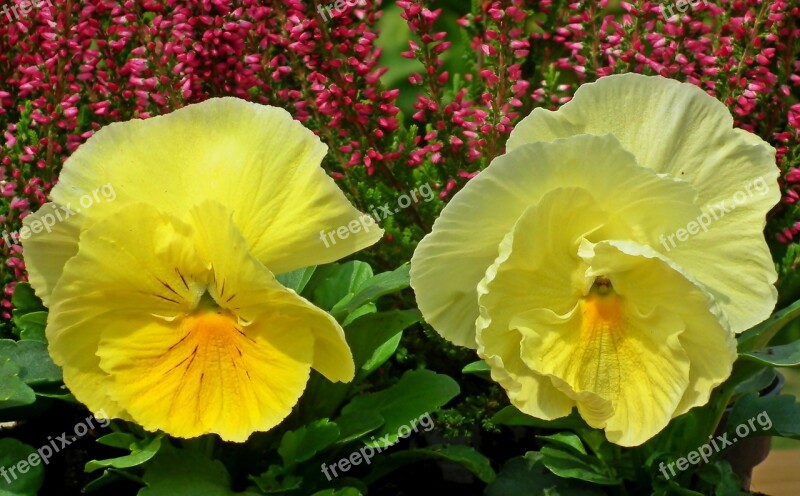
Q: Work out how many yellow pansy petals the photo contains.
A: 10